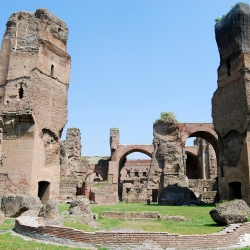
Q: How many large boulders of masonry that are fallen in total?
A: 4